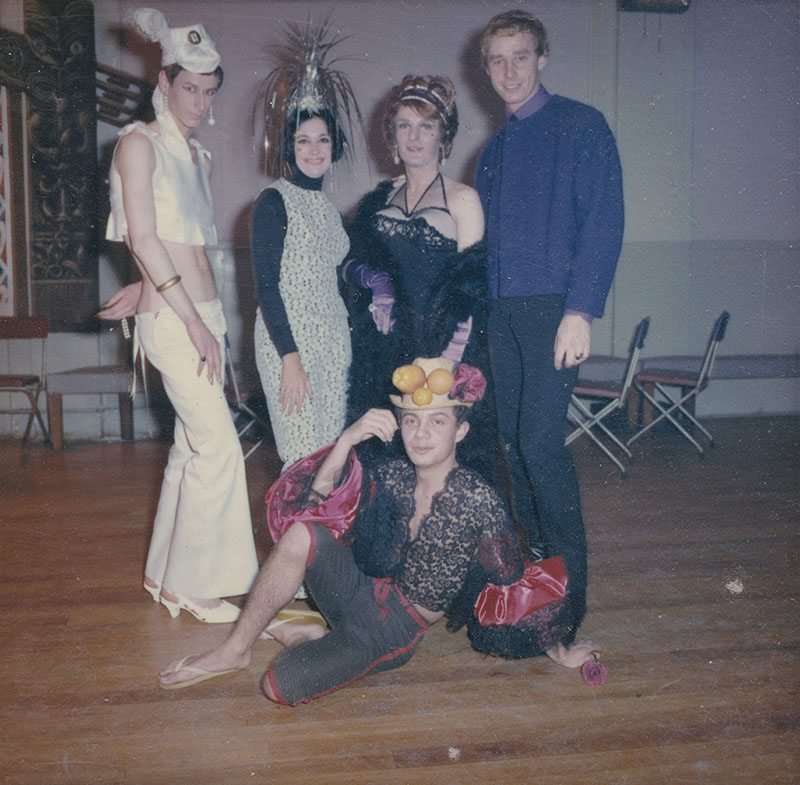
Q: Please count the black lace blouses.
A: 1